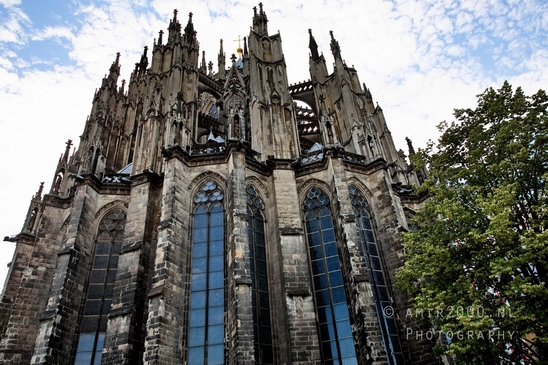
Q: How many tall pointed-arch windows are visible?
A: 5